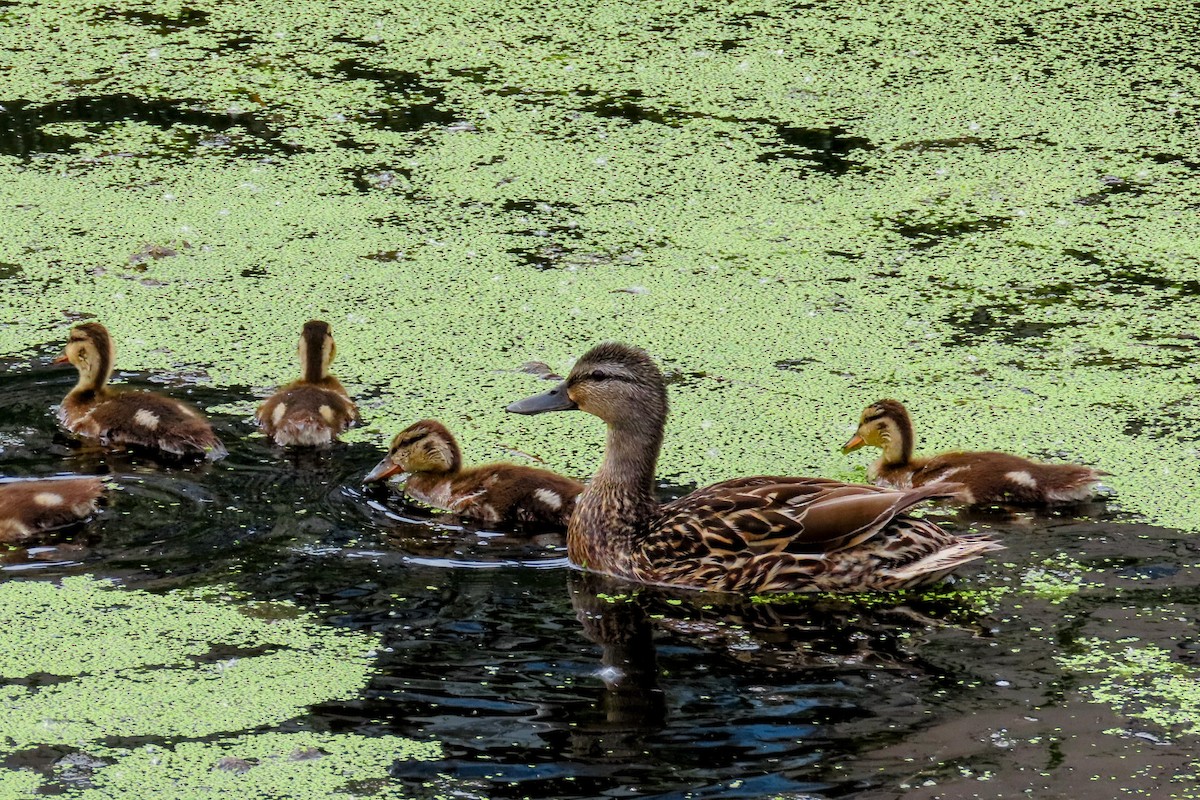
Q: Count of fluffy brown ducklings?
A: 5